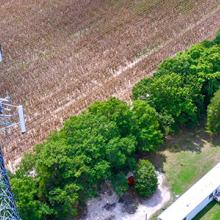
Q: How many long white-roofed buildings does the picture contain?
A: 1